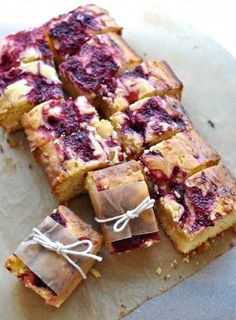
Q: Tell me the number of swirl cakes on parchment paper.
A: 12